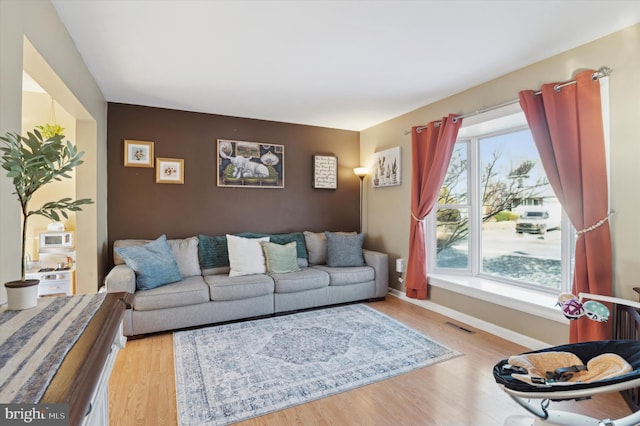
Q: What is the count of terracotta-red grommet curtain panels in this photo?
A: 2